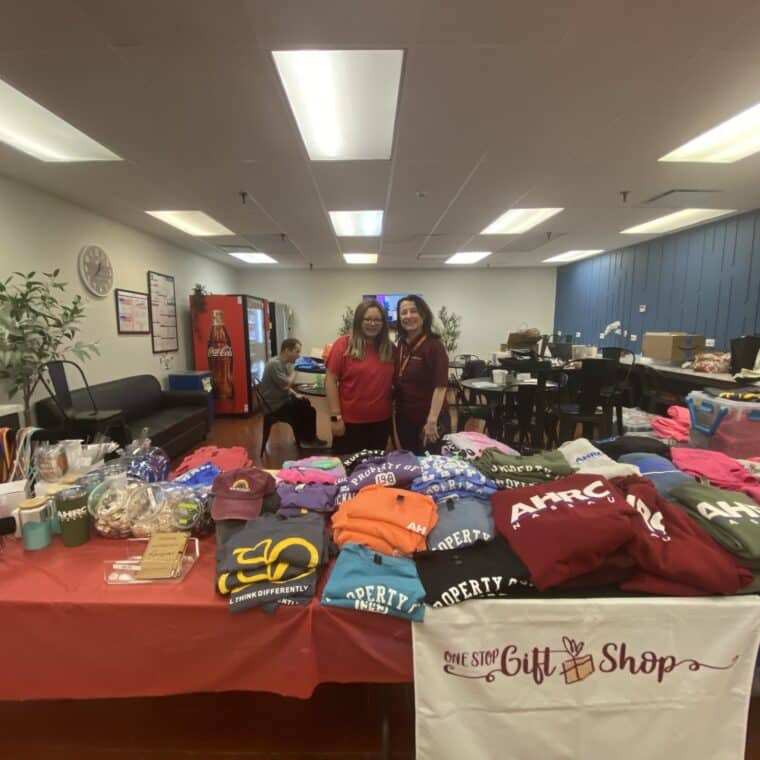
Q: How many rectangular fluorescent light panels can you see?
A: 11